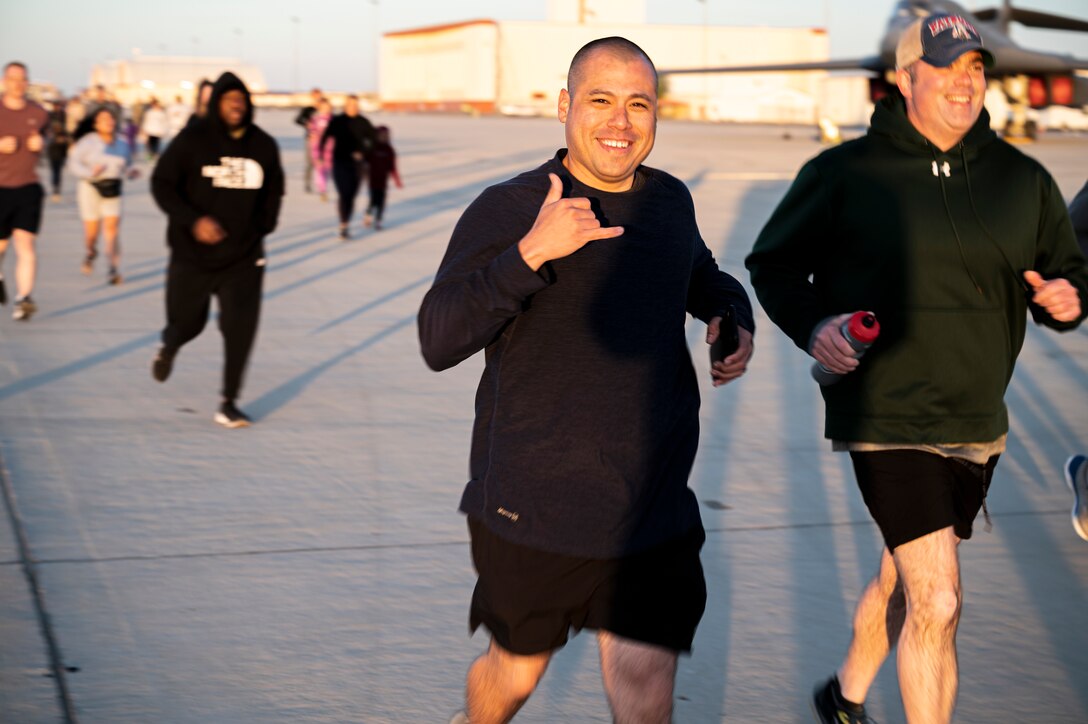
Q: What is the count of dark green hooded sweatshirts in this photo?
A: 1